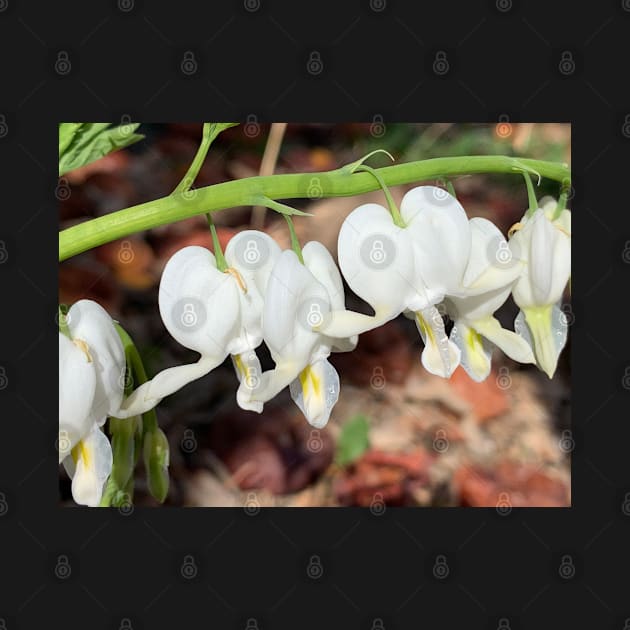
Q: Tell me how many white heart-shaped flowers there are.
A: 6